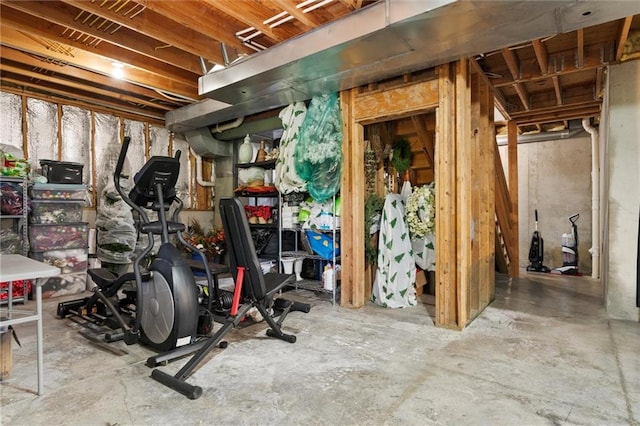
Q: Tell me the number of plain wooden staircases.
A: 1